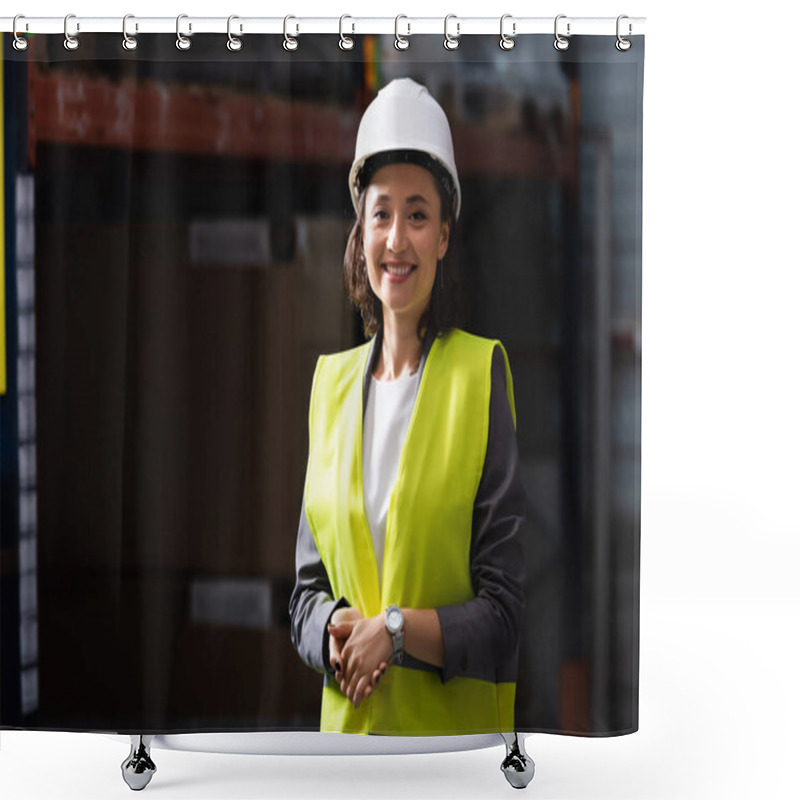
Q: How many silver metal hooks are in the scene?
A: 12